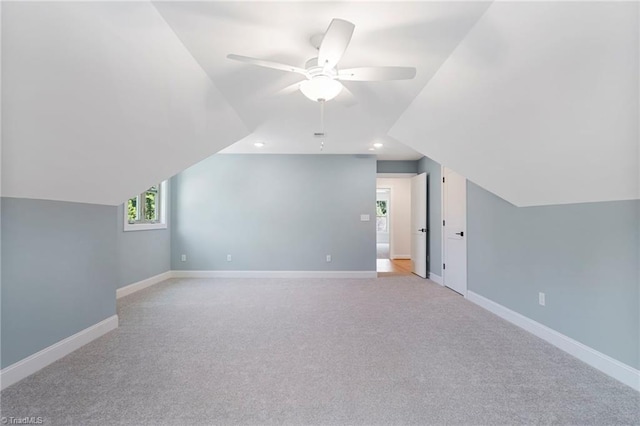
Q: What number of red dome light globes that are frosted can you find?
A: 0